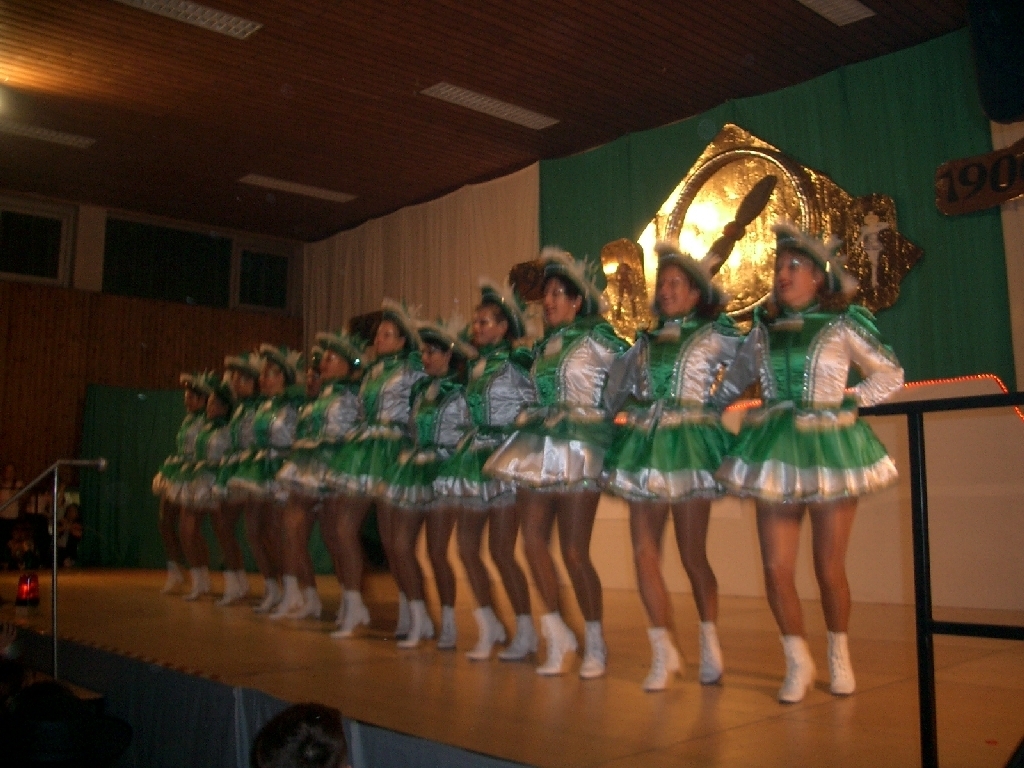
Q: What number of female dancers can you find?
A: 12